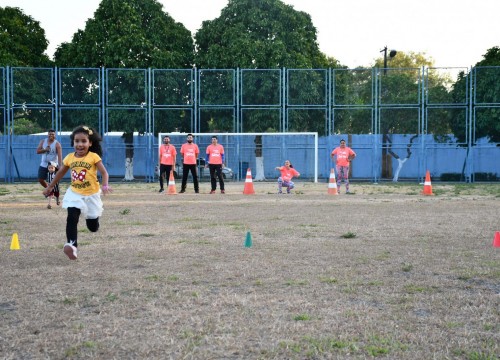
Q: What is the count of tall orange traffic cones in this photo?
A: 4